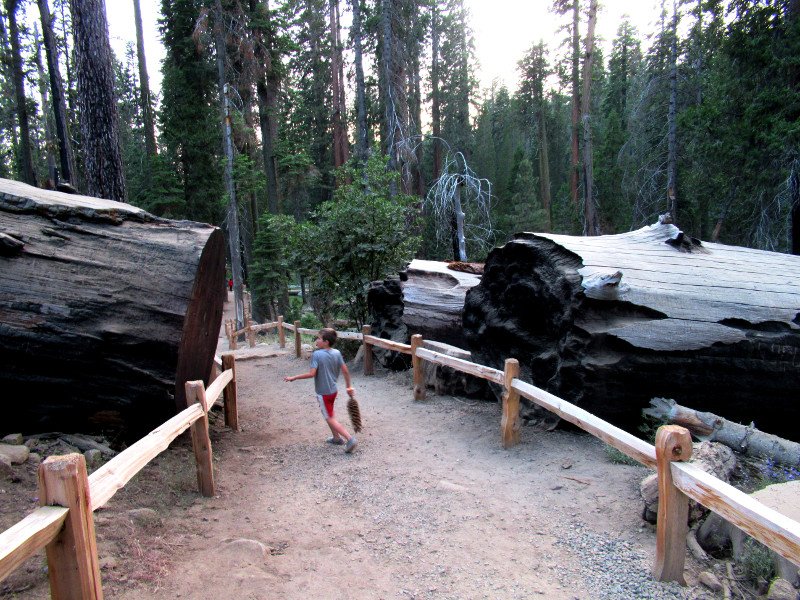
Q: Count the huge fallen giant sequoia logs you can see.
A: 3